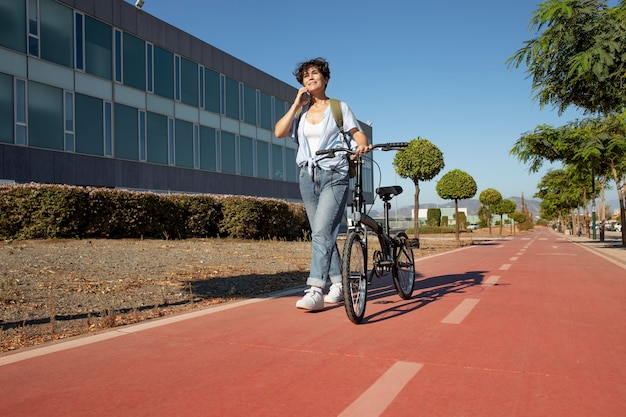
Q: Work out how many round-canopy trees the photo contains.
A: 5